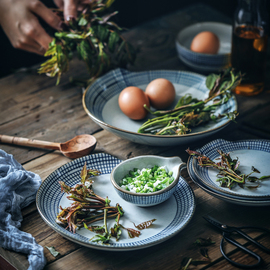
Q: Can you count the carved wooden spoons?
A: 1